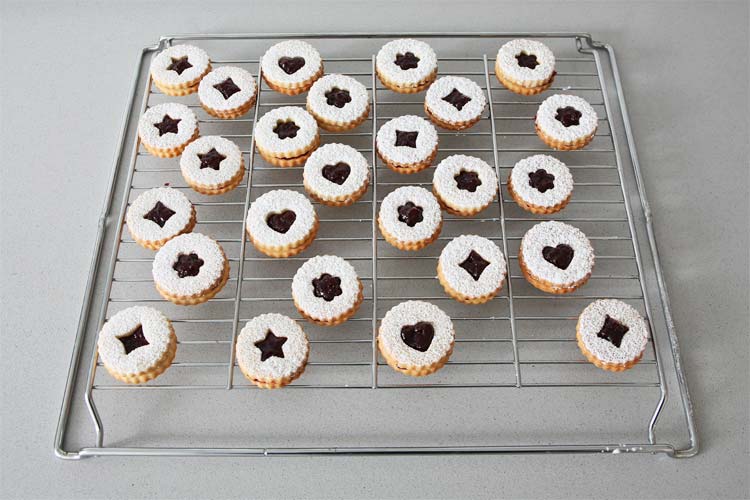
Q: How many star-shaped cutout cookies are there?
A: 4